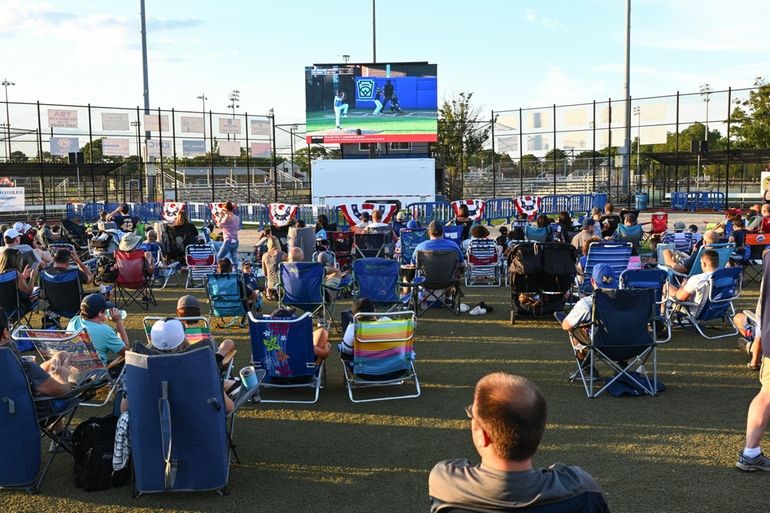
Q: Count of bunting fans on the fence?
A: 6